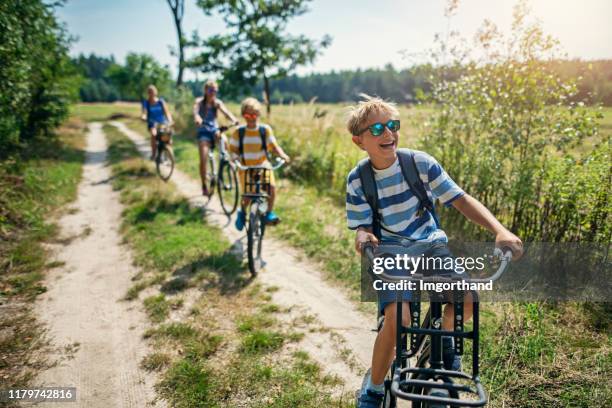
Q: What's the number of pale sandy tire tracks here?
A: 2